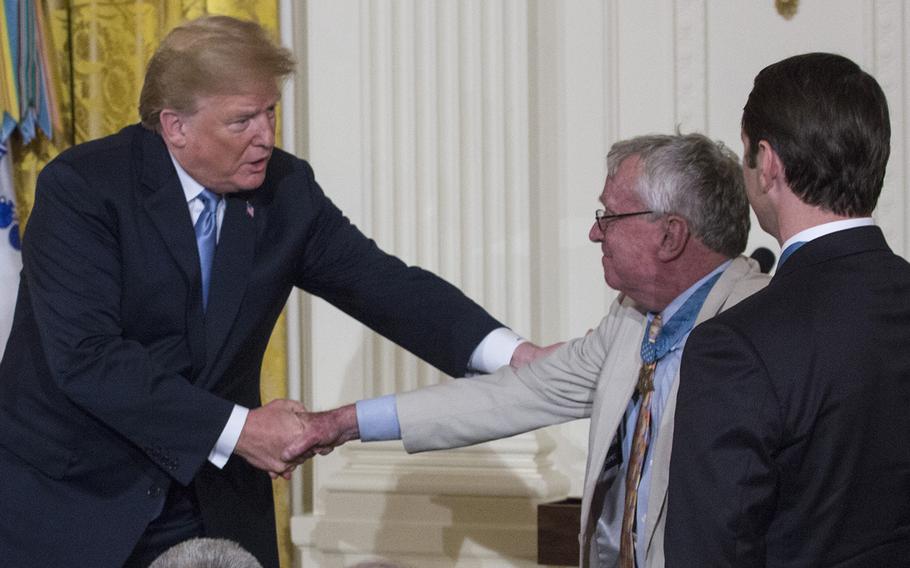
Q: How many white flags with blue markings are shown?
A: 1